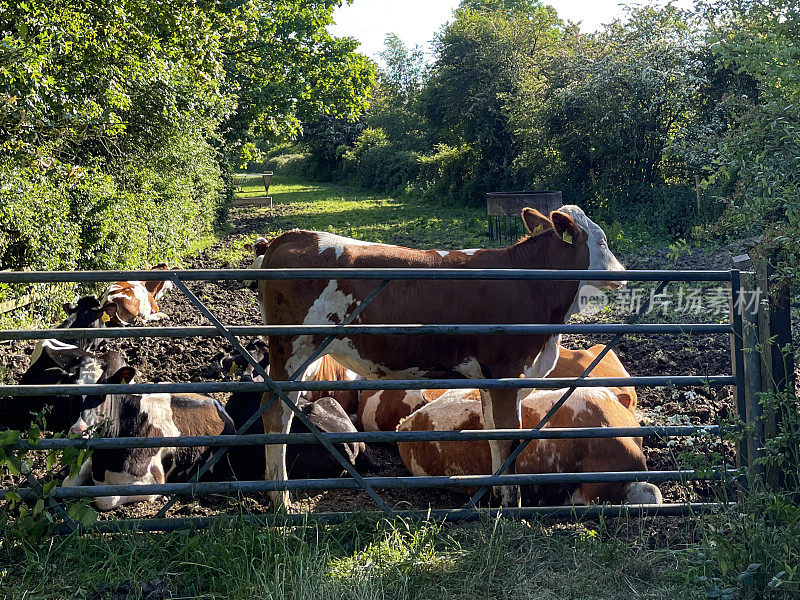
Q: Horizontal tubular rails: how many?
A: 6